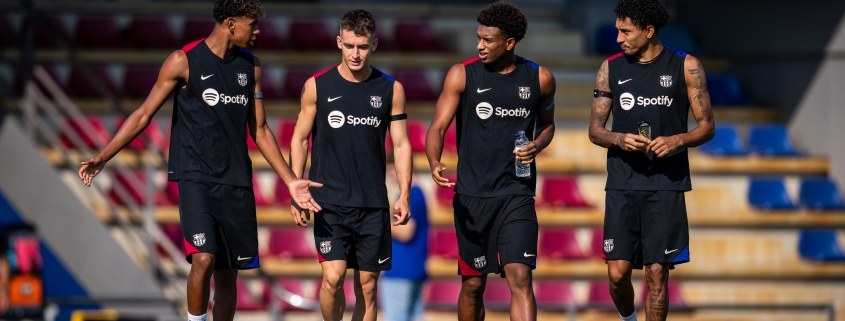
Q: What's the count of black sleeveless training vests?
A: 4